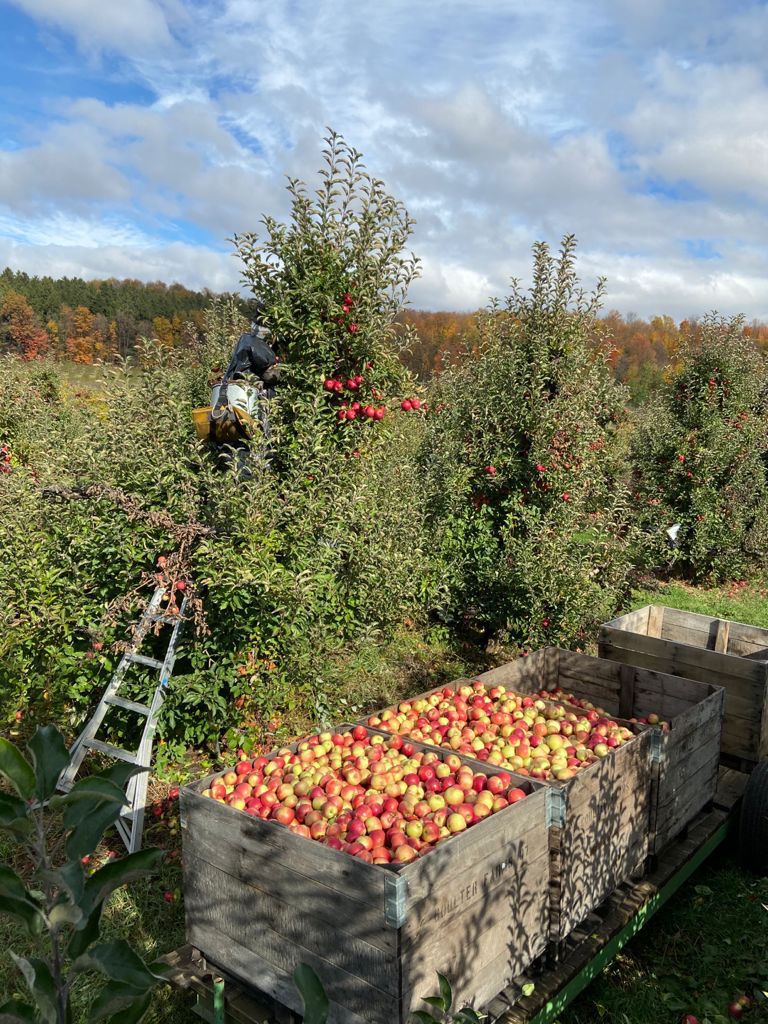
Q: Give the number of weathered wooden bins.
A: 4